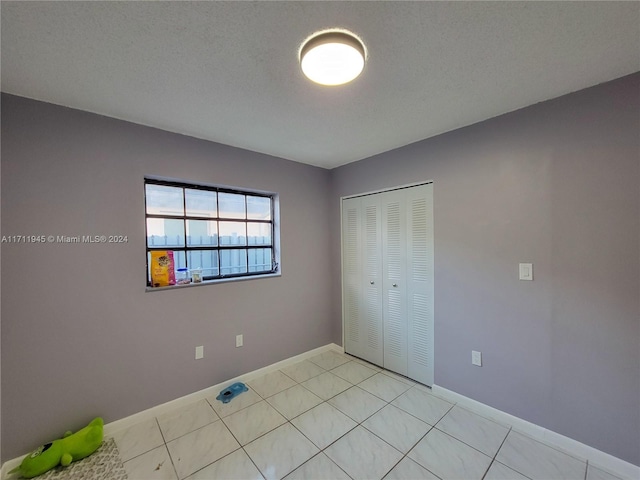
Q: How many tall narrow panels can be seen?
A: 4